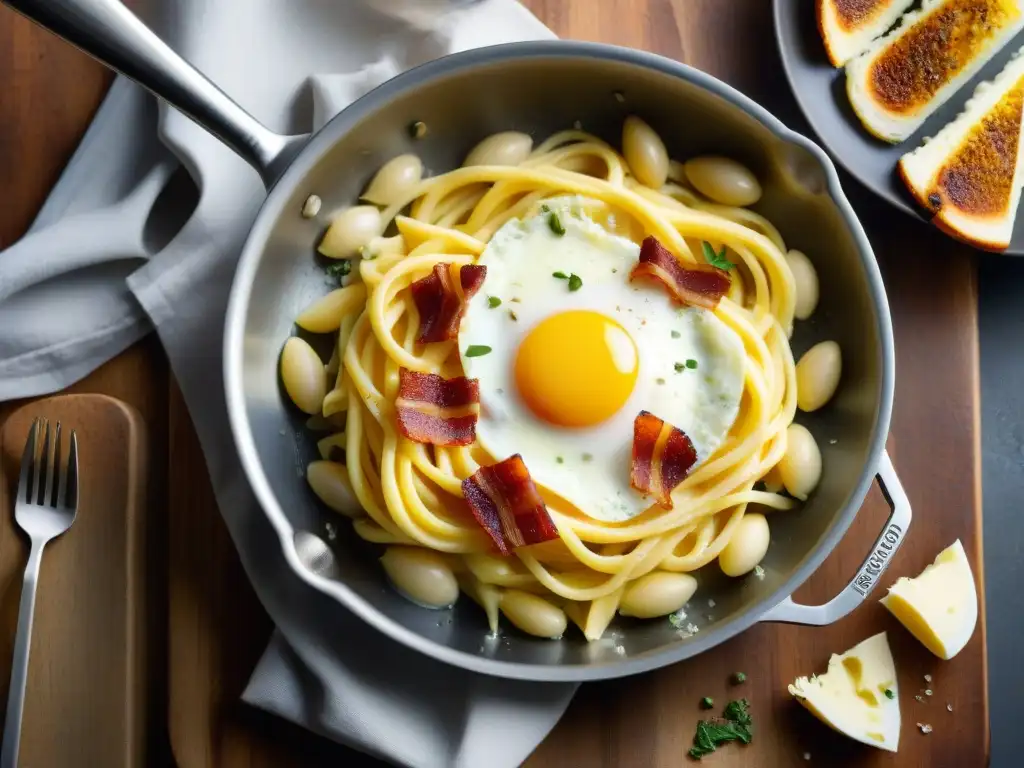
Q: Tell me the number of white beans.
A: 15